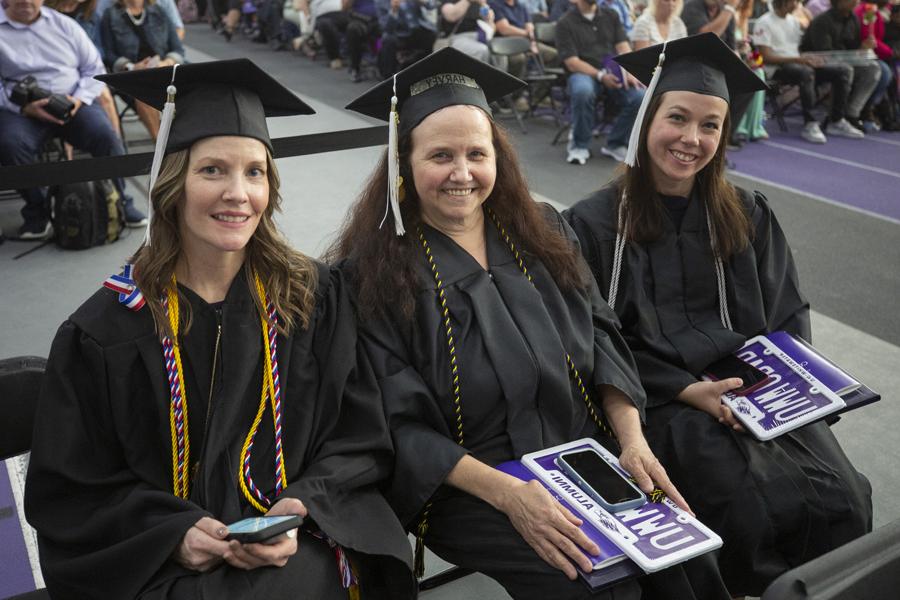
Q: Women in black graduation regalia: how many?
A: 3